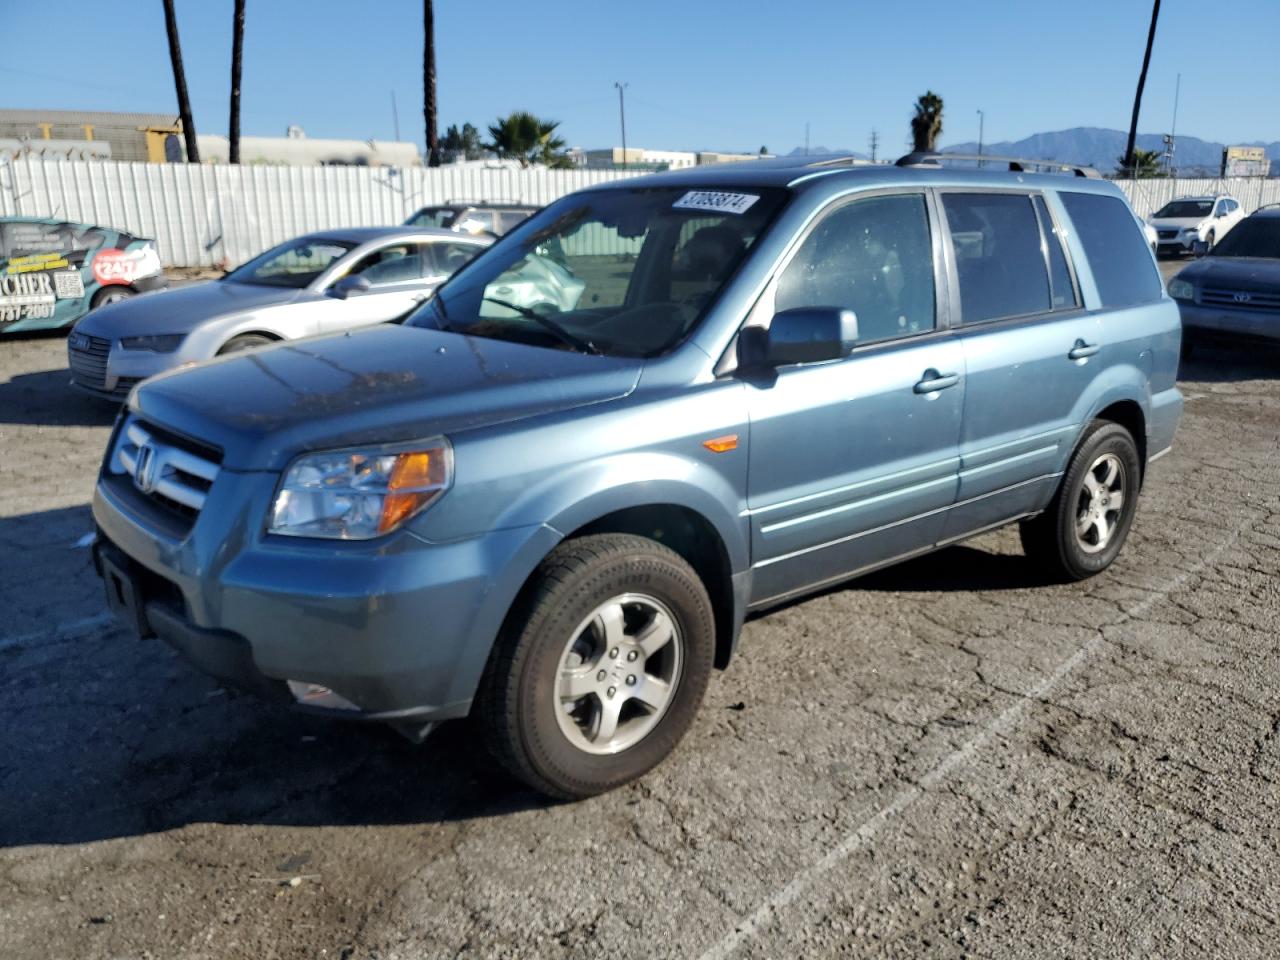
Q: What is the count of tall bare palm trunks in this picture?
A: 4